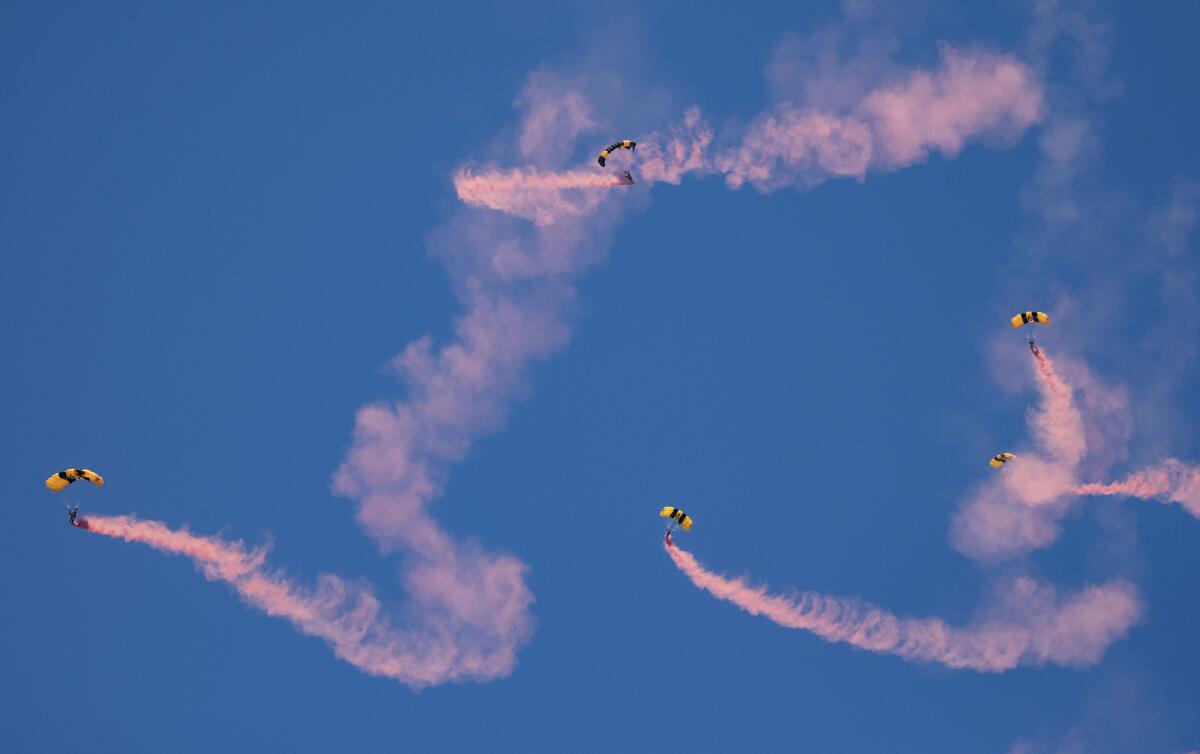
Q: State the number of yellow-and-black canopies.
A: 5